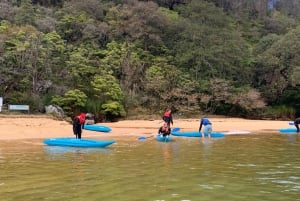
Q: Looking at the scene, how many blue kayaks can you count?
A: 5